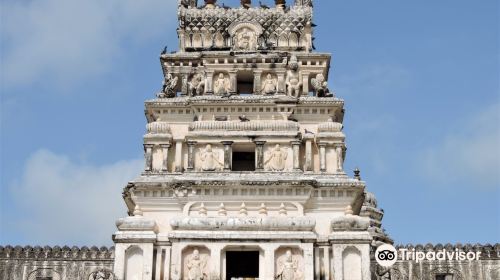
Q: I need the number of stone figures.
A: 11